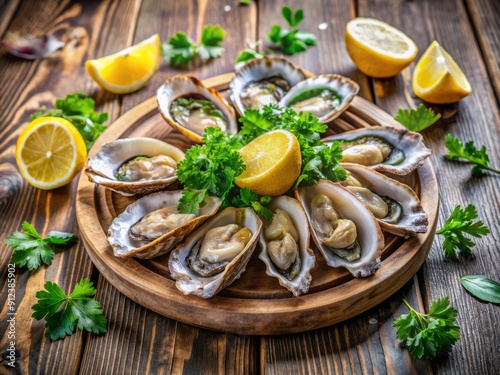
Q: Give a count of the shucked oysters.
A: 10